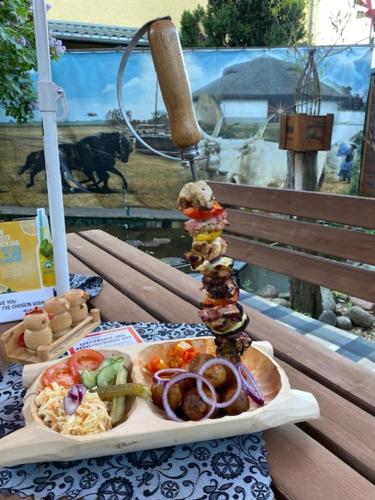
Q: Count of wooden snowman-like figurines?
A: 3